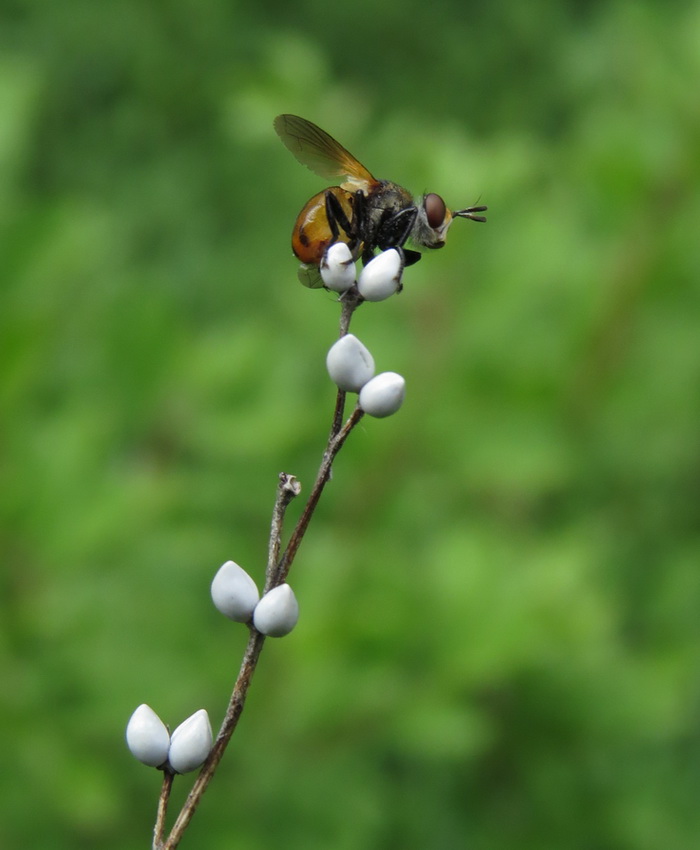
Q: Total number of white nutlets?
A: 8